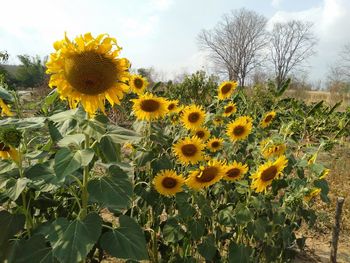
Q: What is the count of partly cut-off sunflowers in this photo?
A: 2